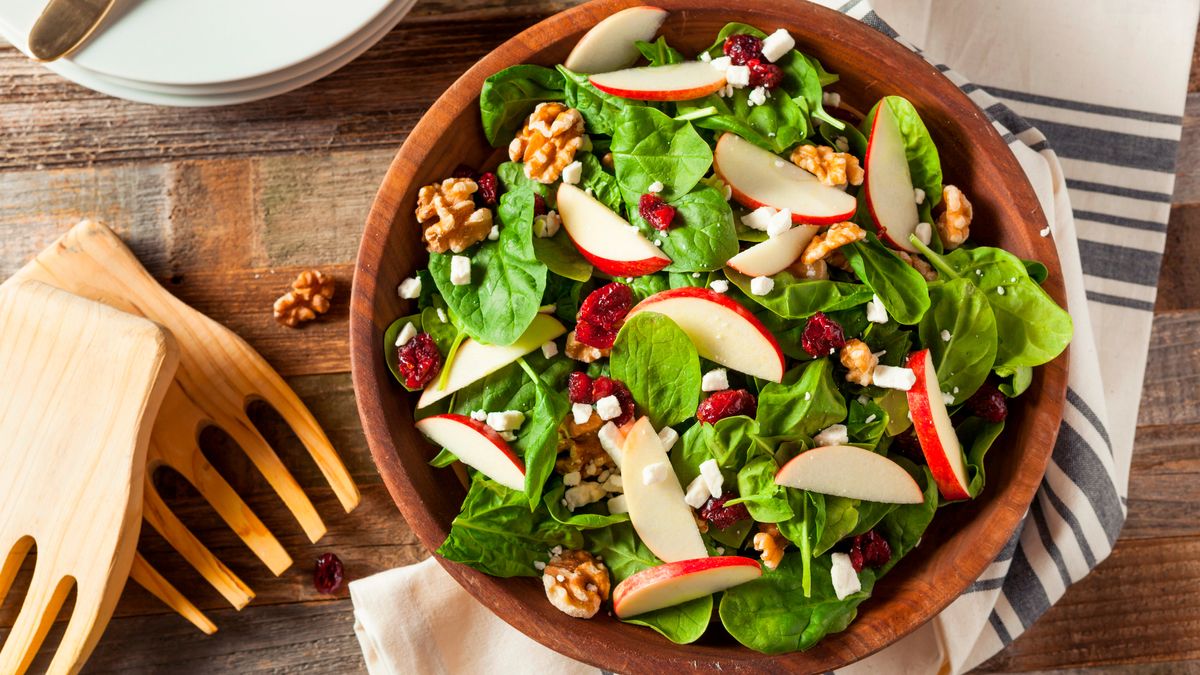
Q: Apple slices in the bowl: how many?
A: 13